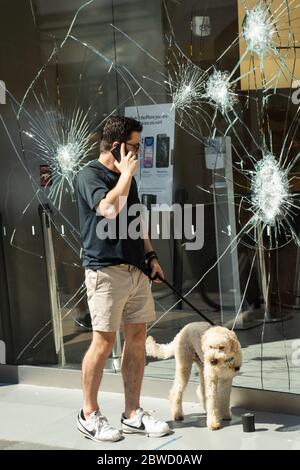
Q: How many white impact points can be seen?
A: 5